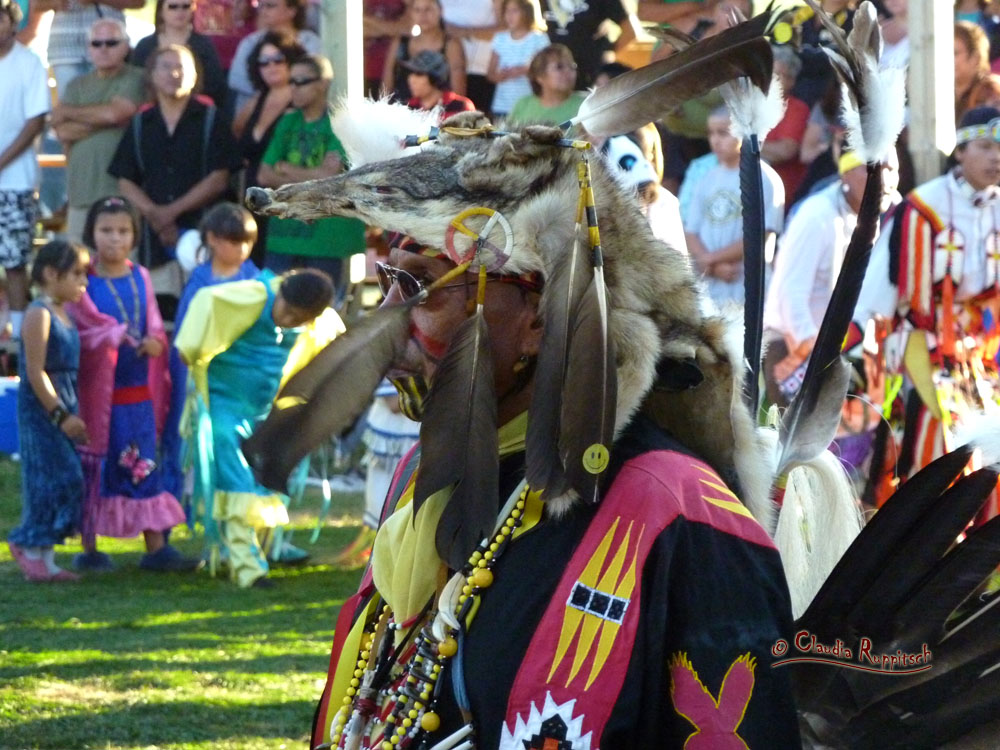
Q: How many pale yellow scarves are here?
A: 1